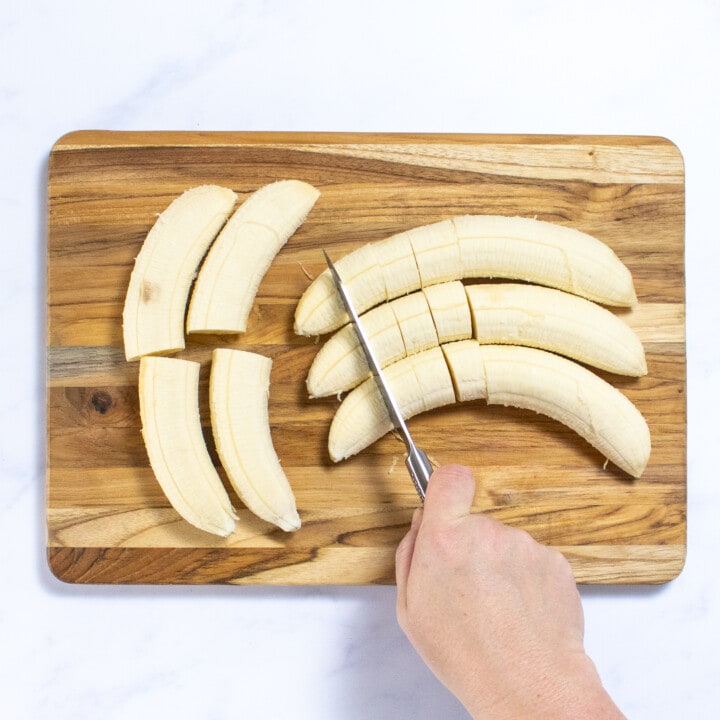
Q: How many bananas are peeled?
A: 5